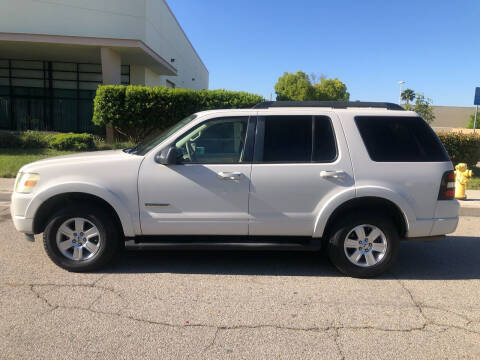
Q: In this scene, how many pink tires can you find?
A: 0